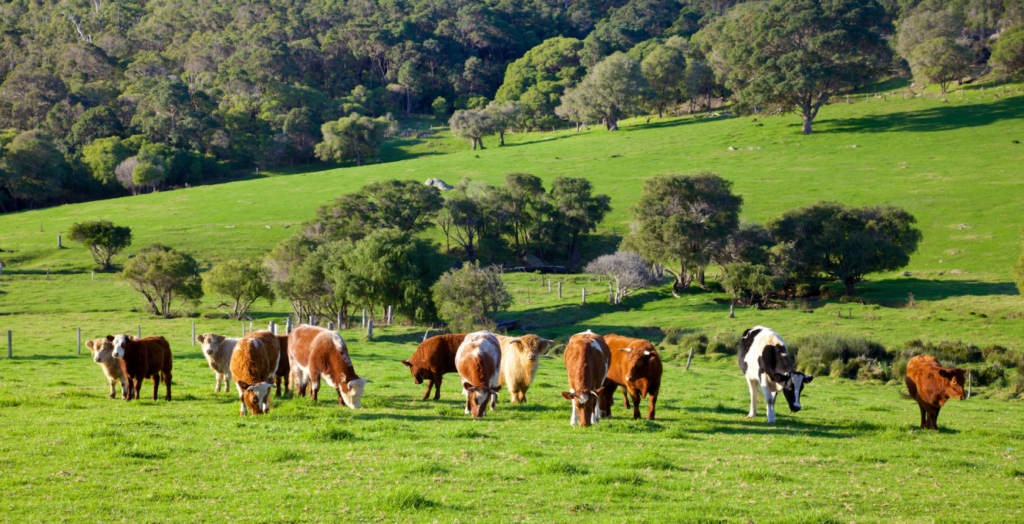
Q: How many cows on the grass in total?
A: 13